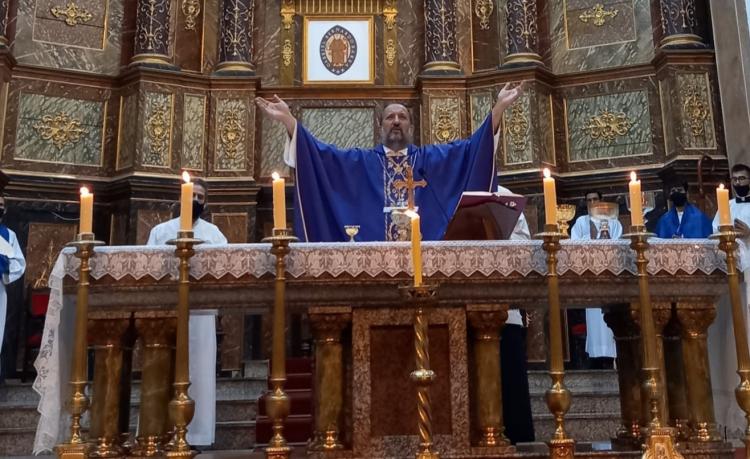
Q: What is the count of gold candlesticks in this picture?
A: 7